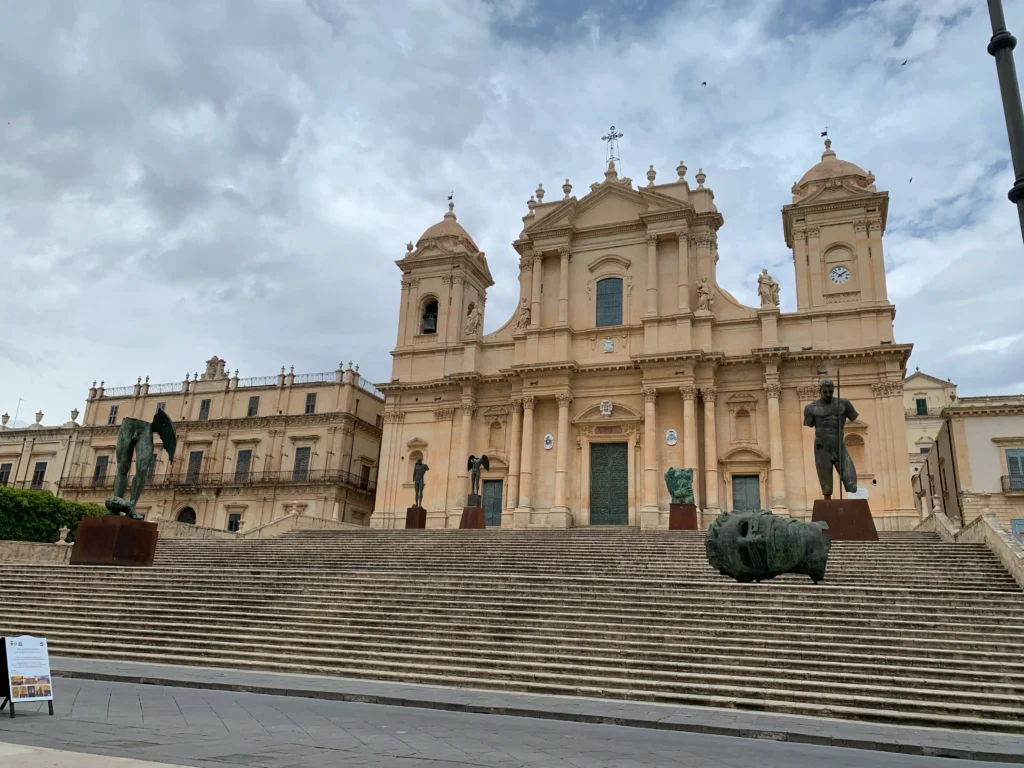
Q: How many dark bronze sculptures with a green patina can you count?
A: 6